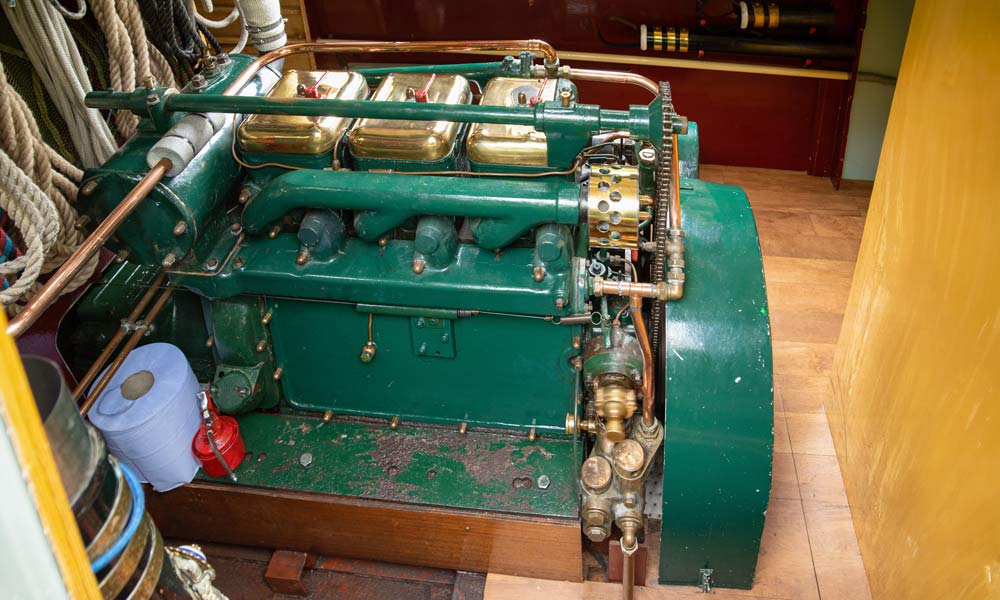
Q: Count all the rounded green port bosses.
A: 3